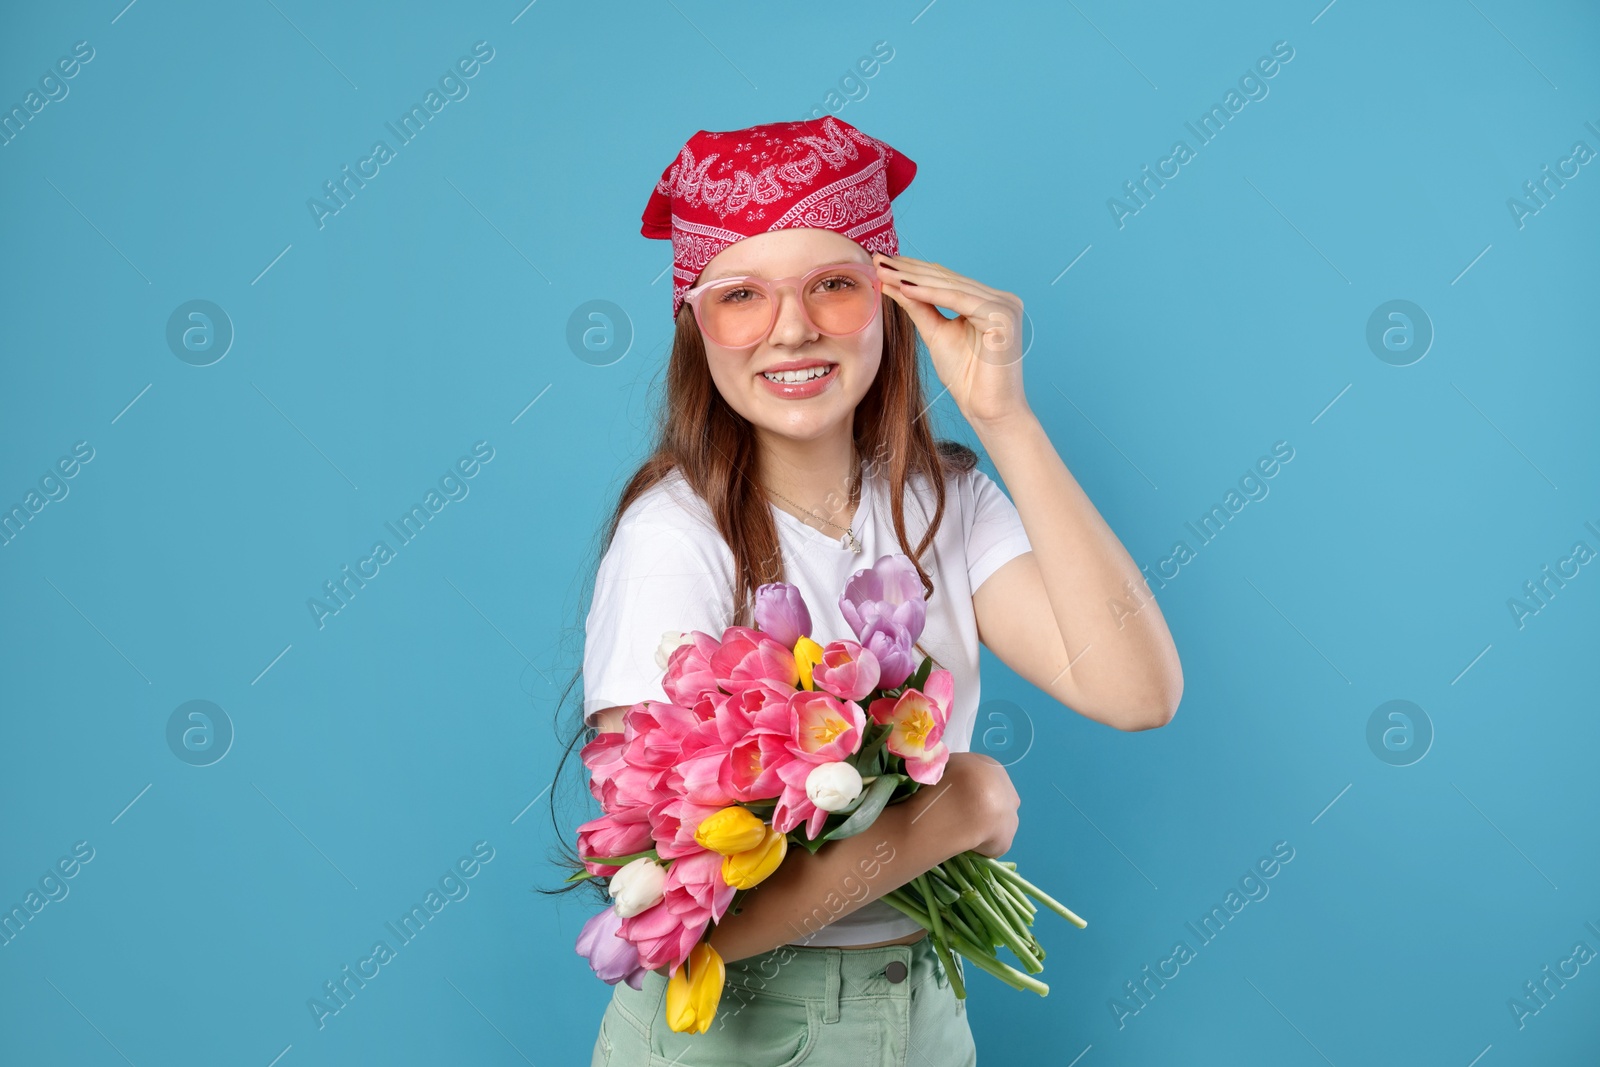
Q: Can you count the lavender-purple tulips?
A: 4